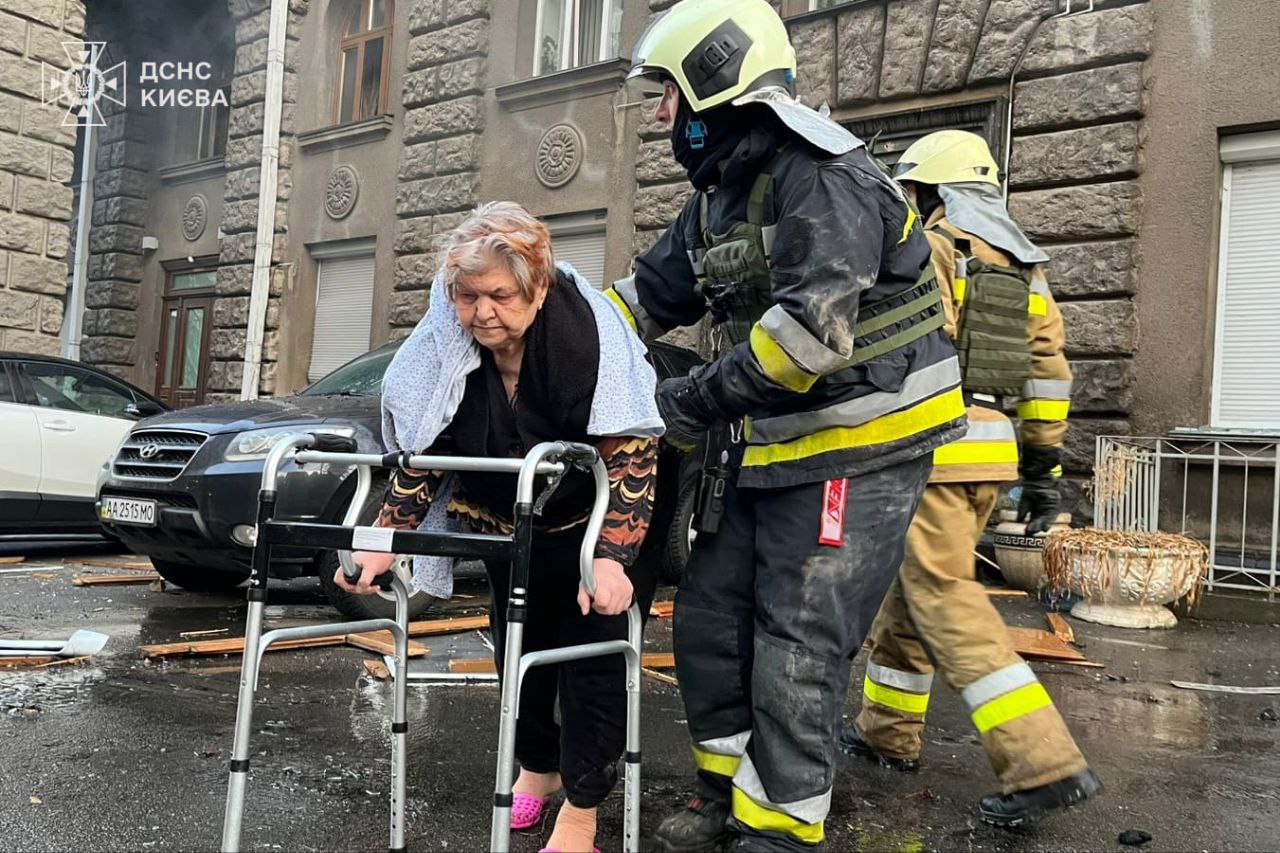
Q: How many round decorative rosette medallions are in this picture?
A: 3